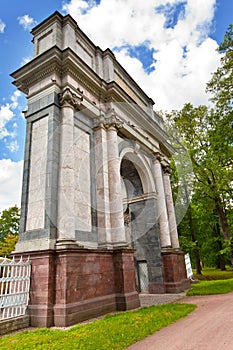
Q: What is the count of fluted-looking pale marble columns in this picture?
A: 4